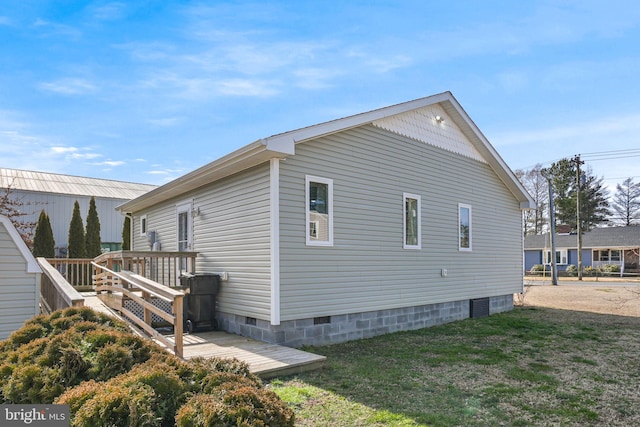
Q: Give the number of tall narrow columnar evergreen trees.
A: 4